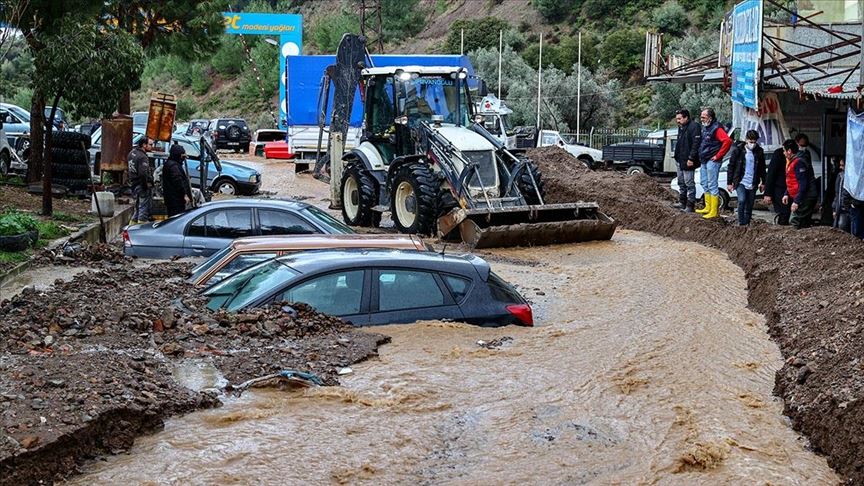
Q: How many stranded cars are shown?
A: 3